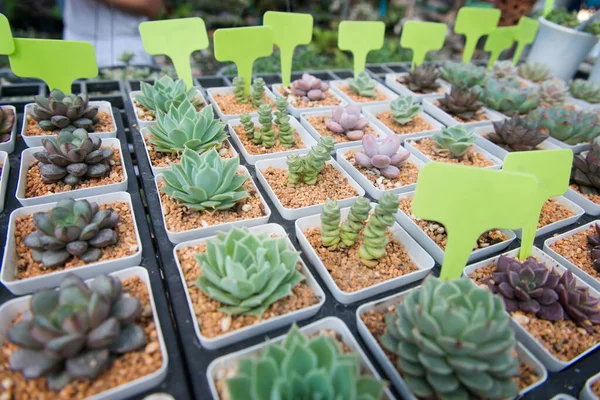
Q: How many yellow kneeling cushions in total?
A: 0